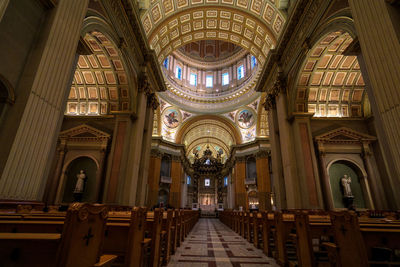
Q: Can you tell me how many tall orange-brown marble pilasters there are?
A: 4